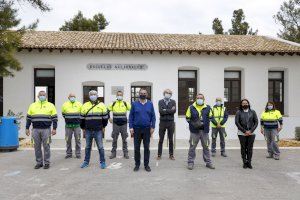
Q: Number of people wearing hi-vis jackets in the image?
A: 7